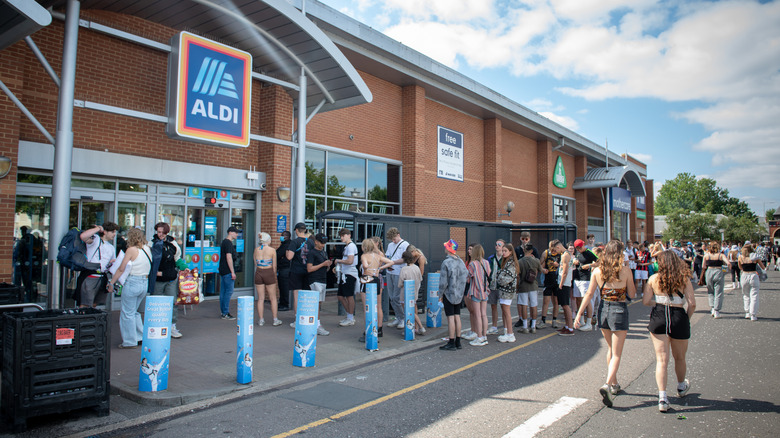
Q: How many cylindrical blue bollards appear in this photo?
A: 6